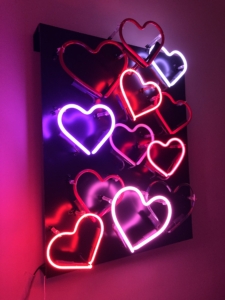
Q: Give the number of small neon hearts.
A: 12